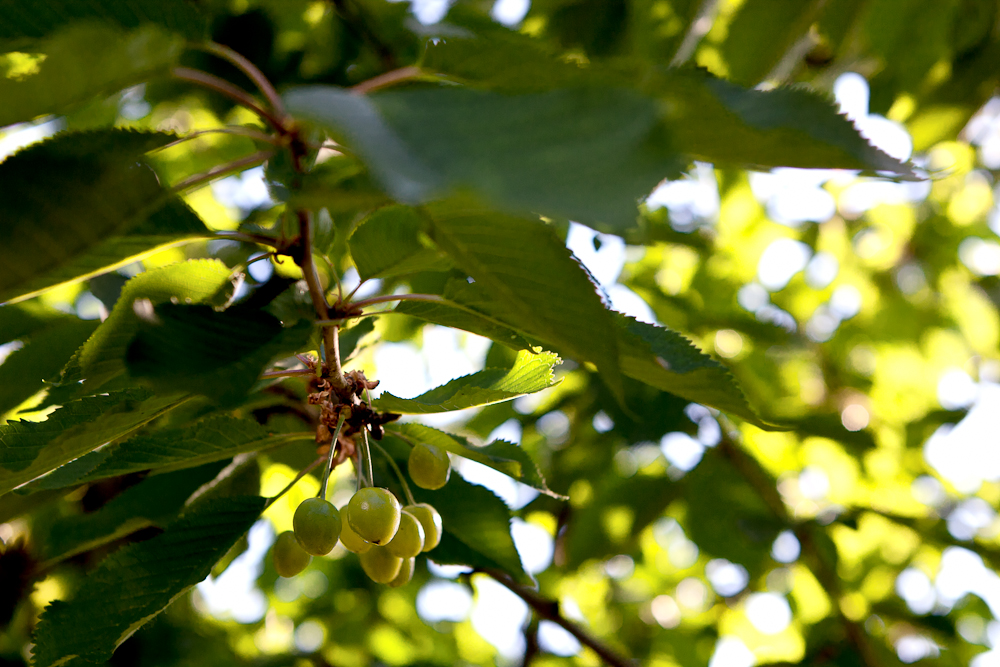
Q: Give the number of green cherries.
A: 9